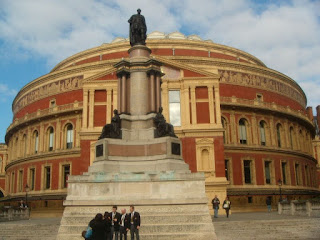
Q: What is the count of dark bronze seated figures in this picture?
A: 2